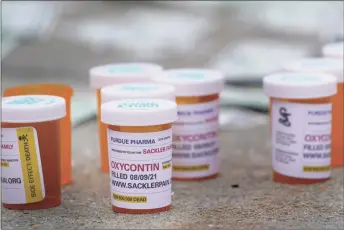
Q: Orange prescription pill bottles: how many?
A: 9